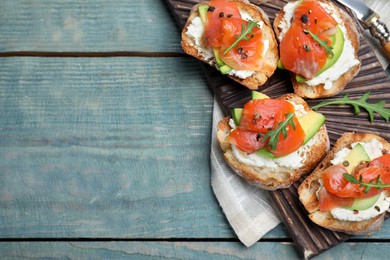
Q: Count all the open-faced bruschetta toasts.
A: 4